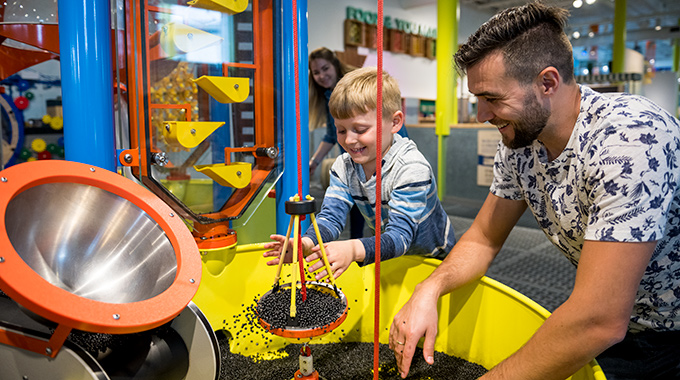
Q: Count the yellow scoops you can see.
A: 5